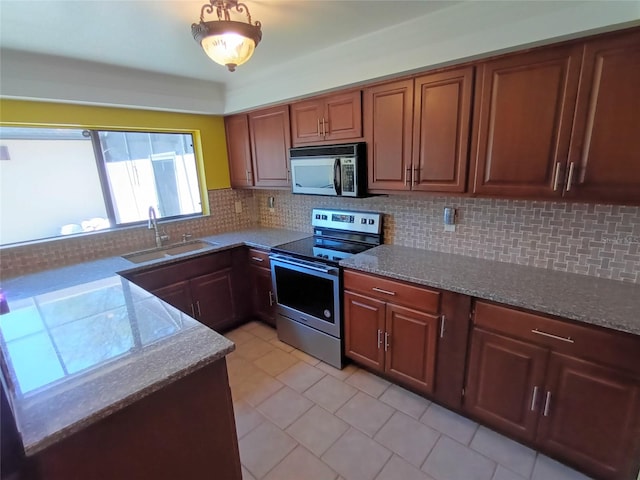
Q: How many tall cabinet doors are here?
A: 6